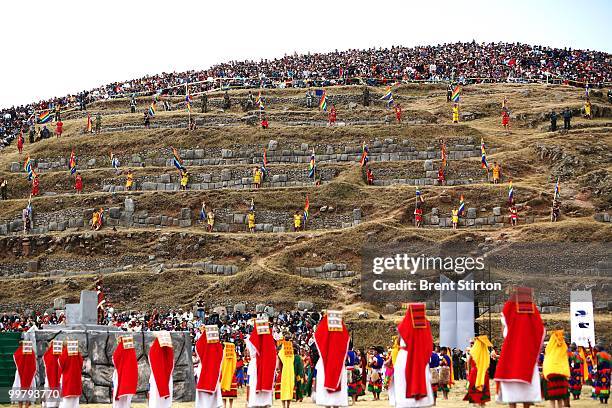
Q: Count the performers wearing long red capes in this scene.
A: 10